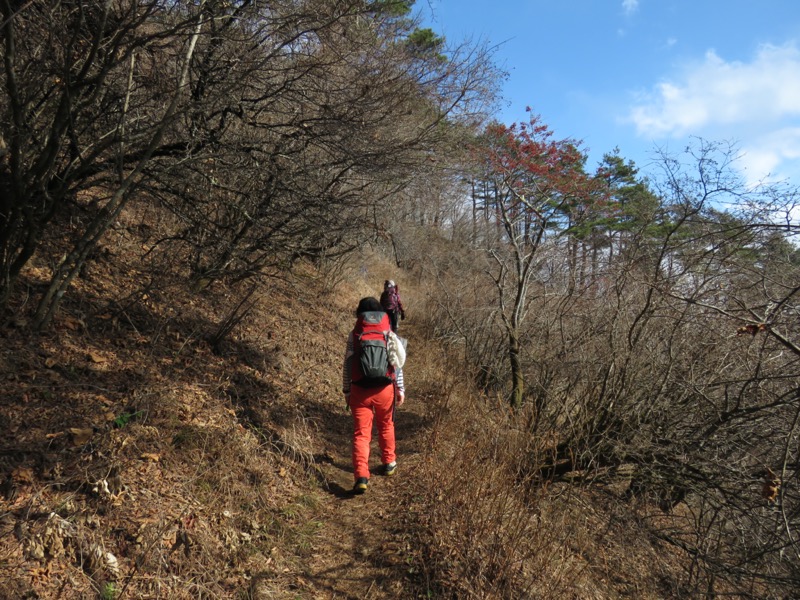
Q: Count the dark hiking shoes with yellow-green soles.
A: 2